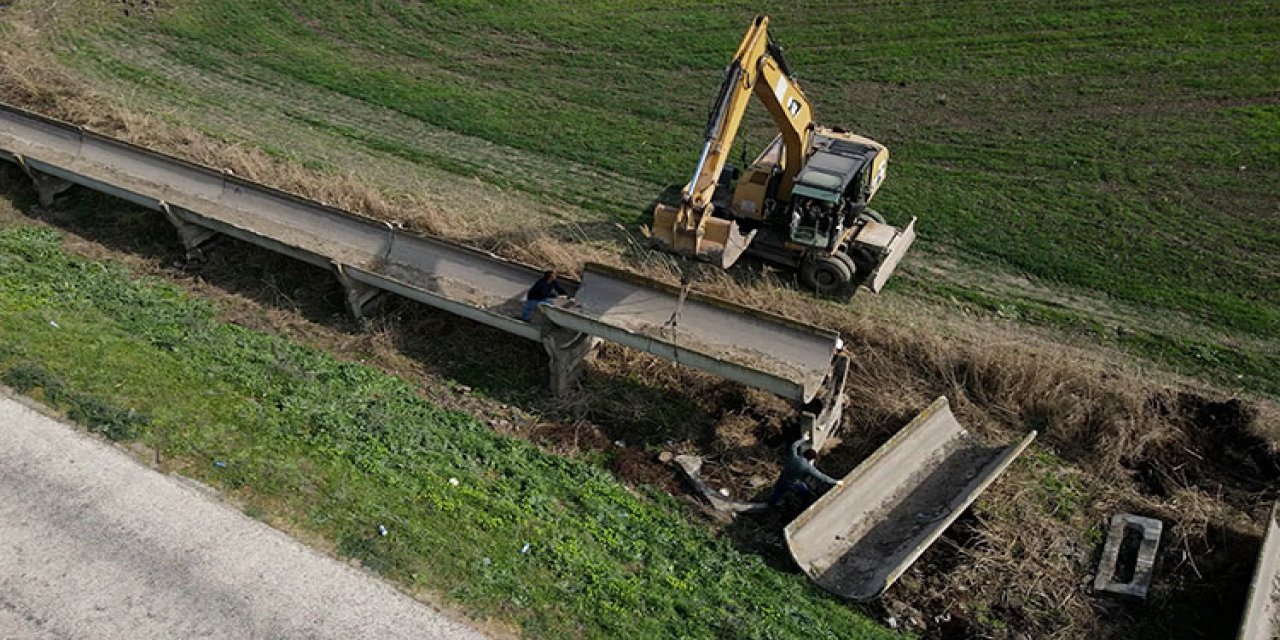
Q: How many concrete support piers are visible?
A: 5